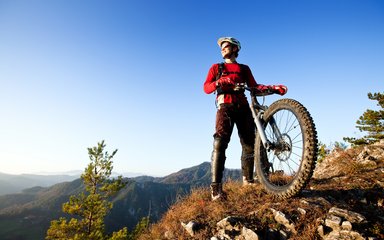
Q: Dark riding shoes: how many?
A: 2